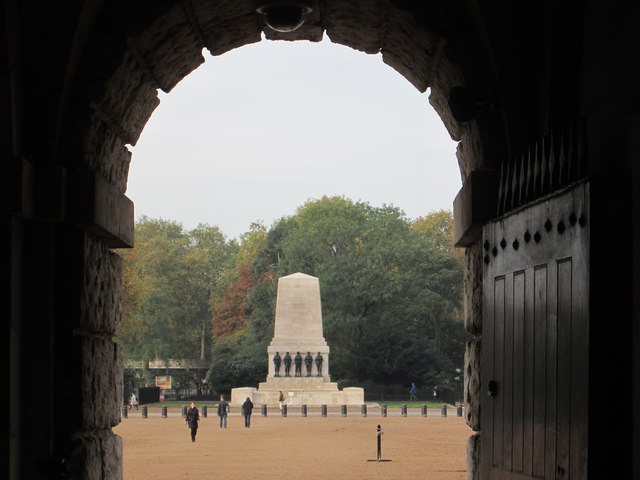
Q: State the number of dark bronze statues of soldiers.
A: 5